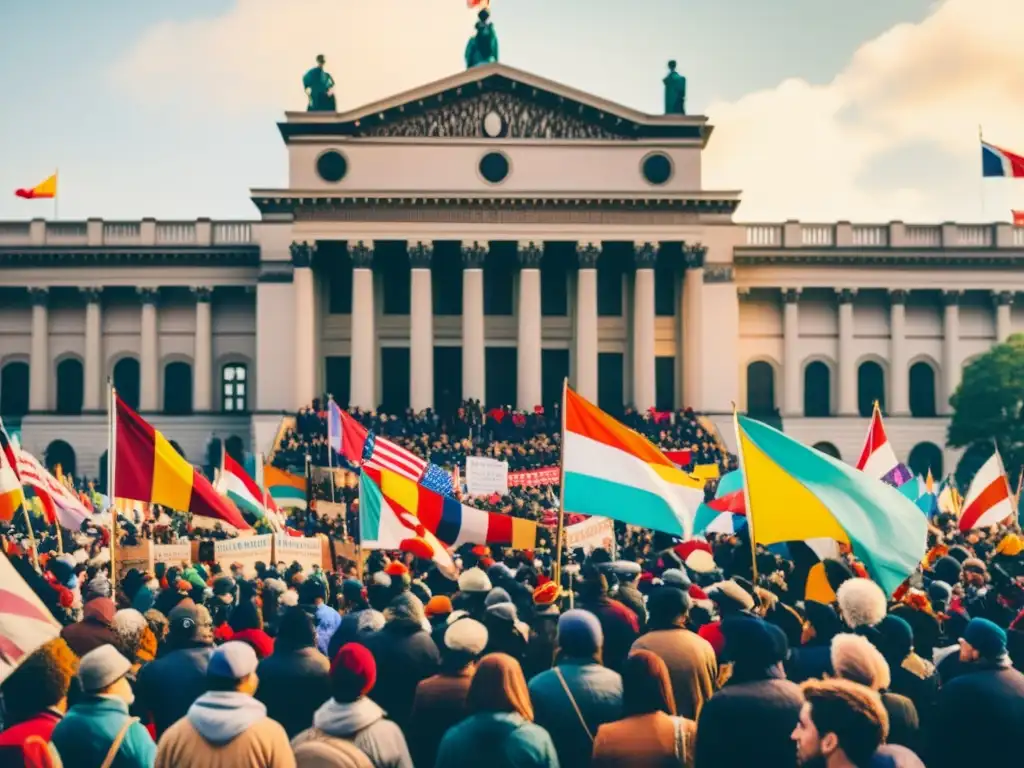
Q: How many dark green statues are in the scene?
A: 3